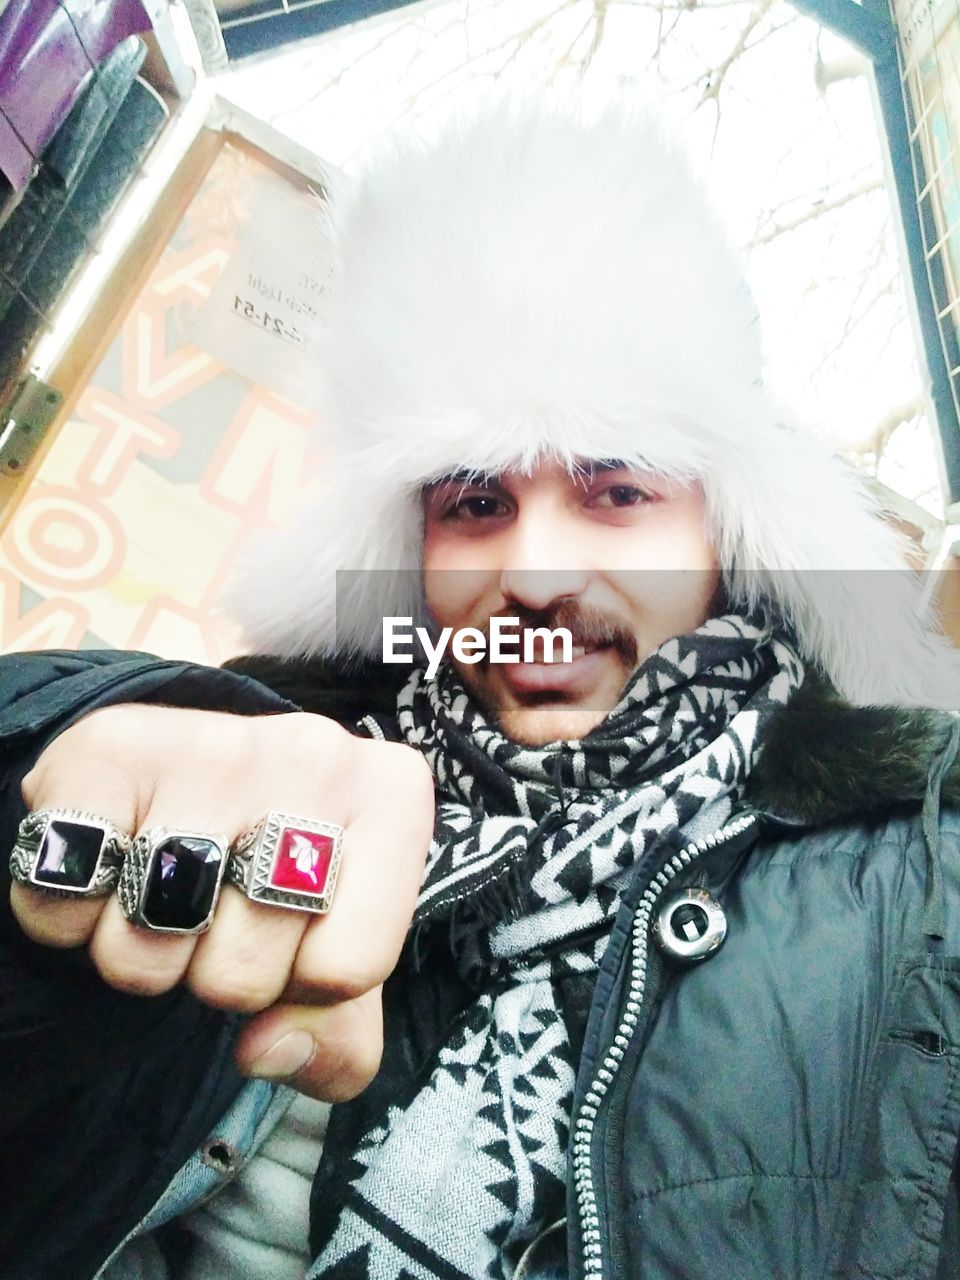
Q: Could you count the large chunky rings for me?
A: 3